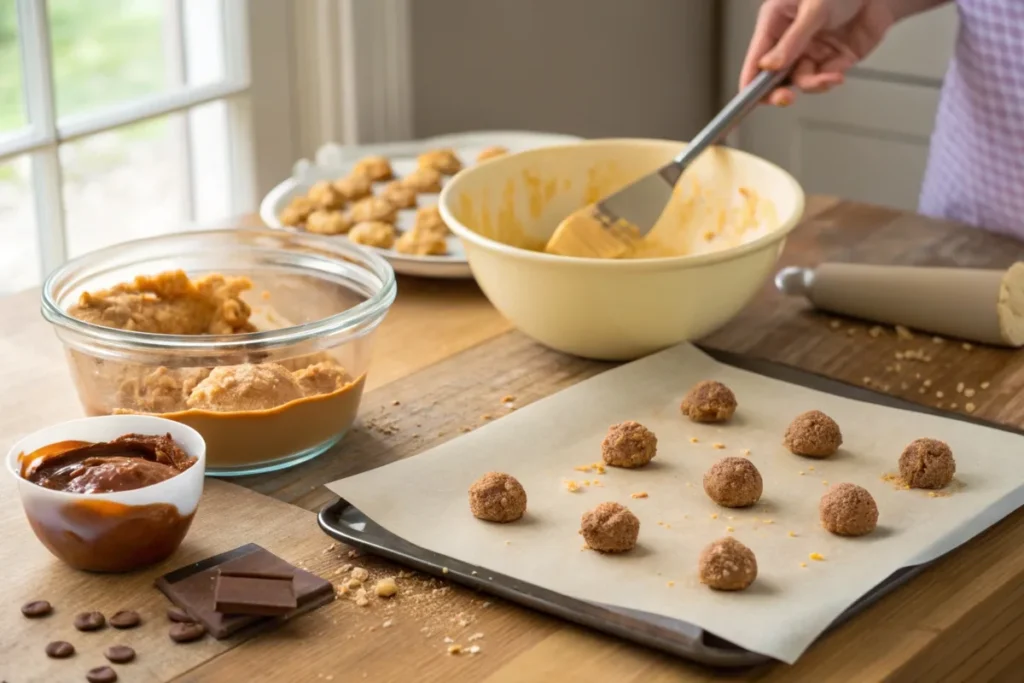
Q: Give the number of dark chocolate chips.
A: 8